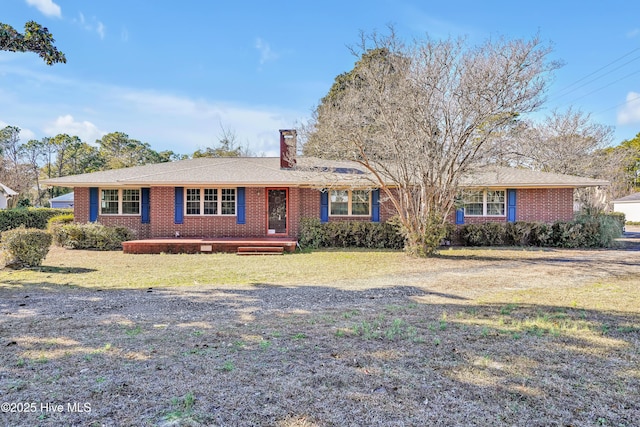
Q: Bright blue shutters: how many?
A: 8